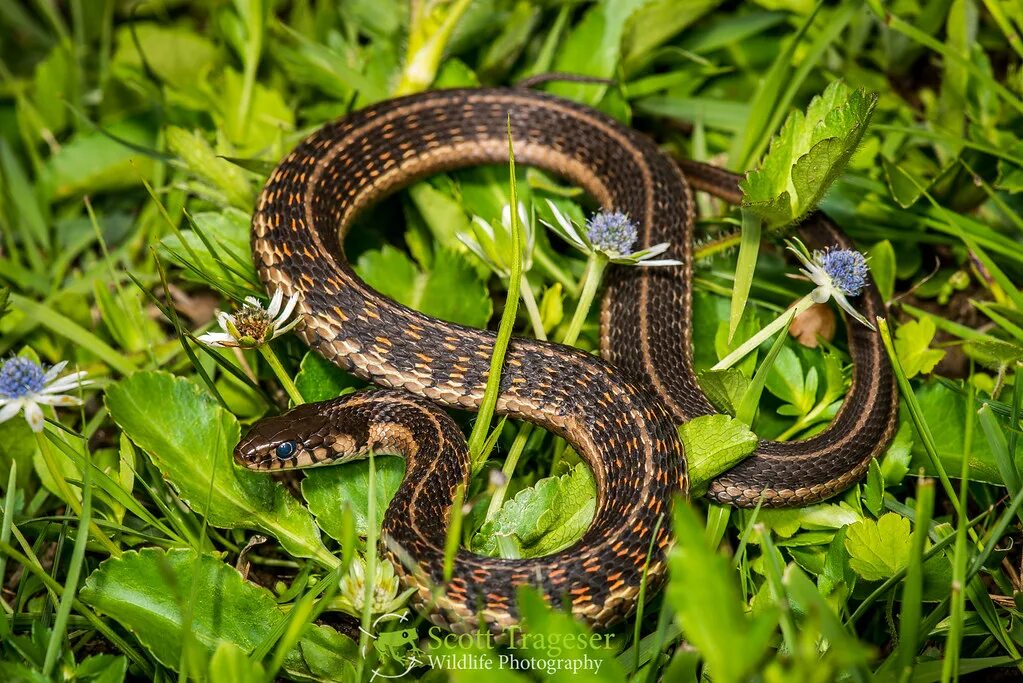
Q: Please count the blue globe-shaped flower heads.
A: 3